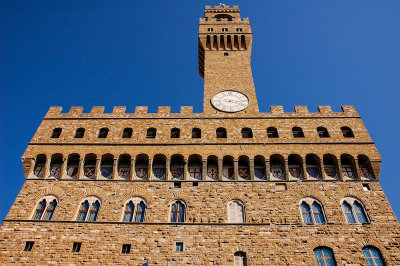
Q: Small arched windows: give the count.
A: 13